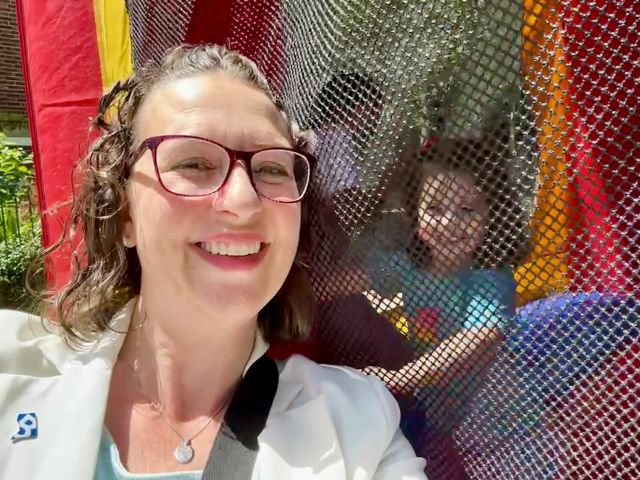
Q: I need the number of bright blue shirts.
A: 1